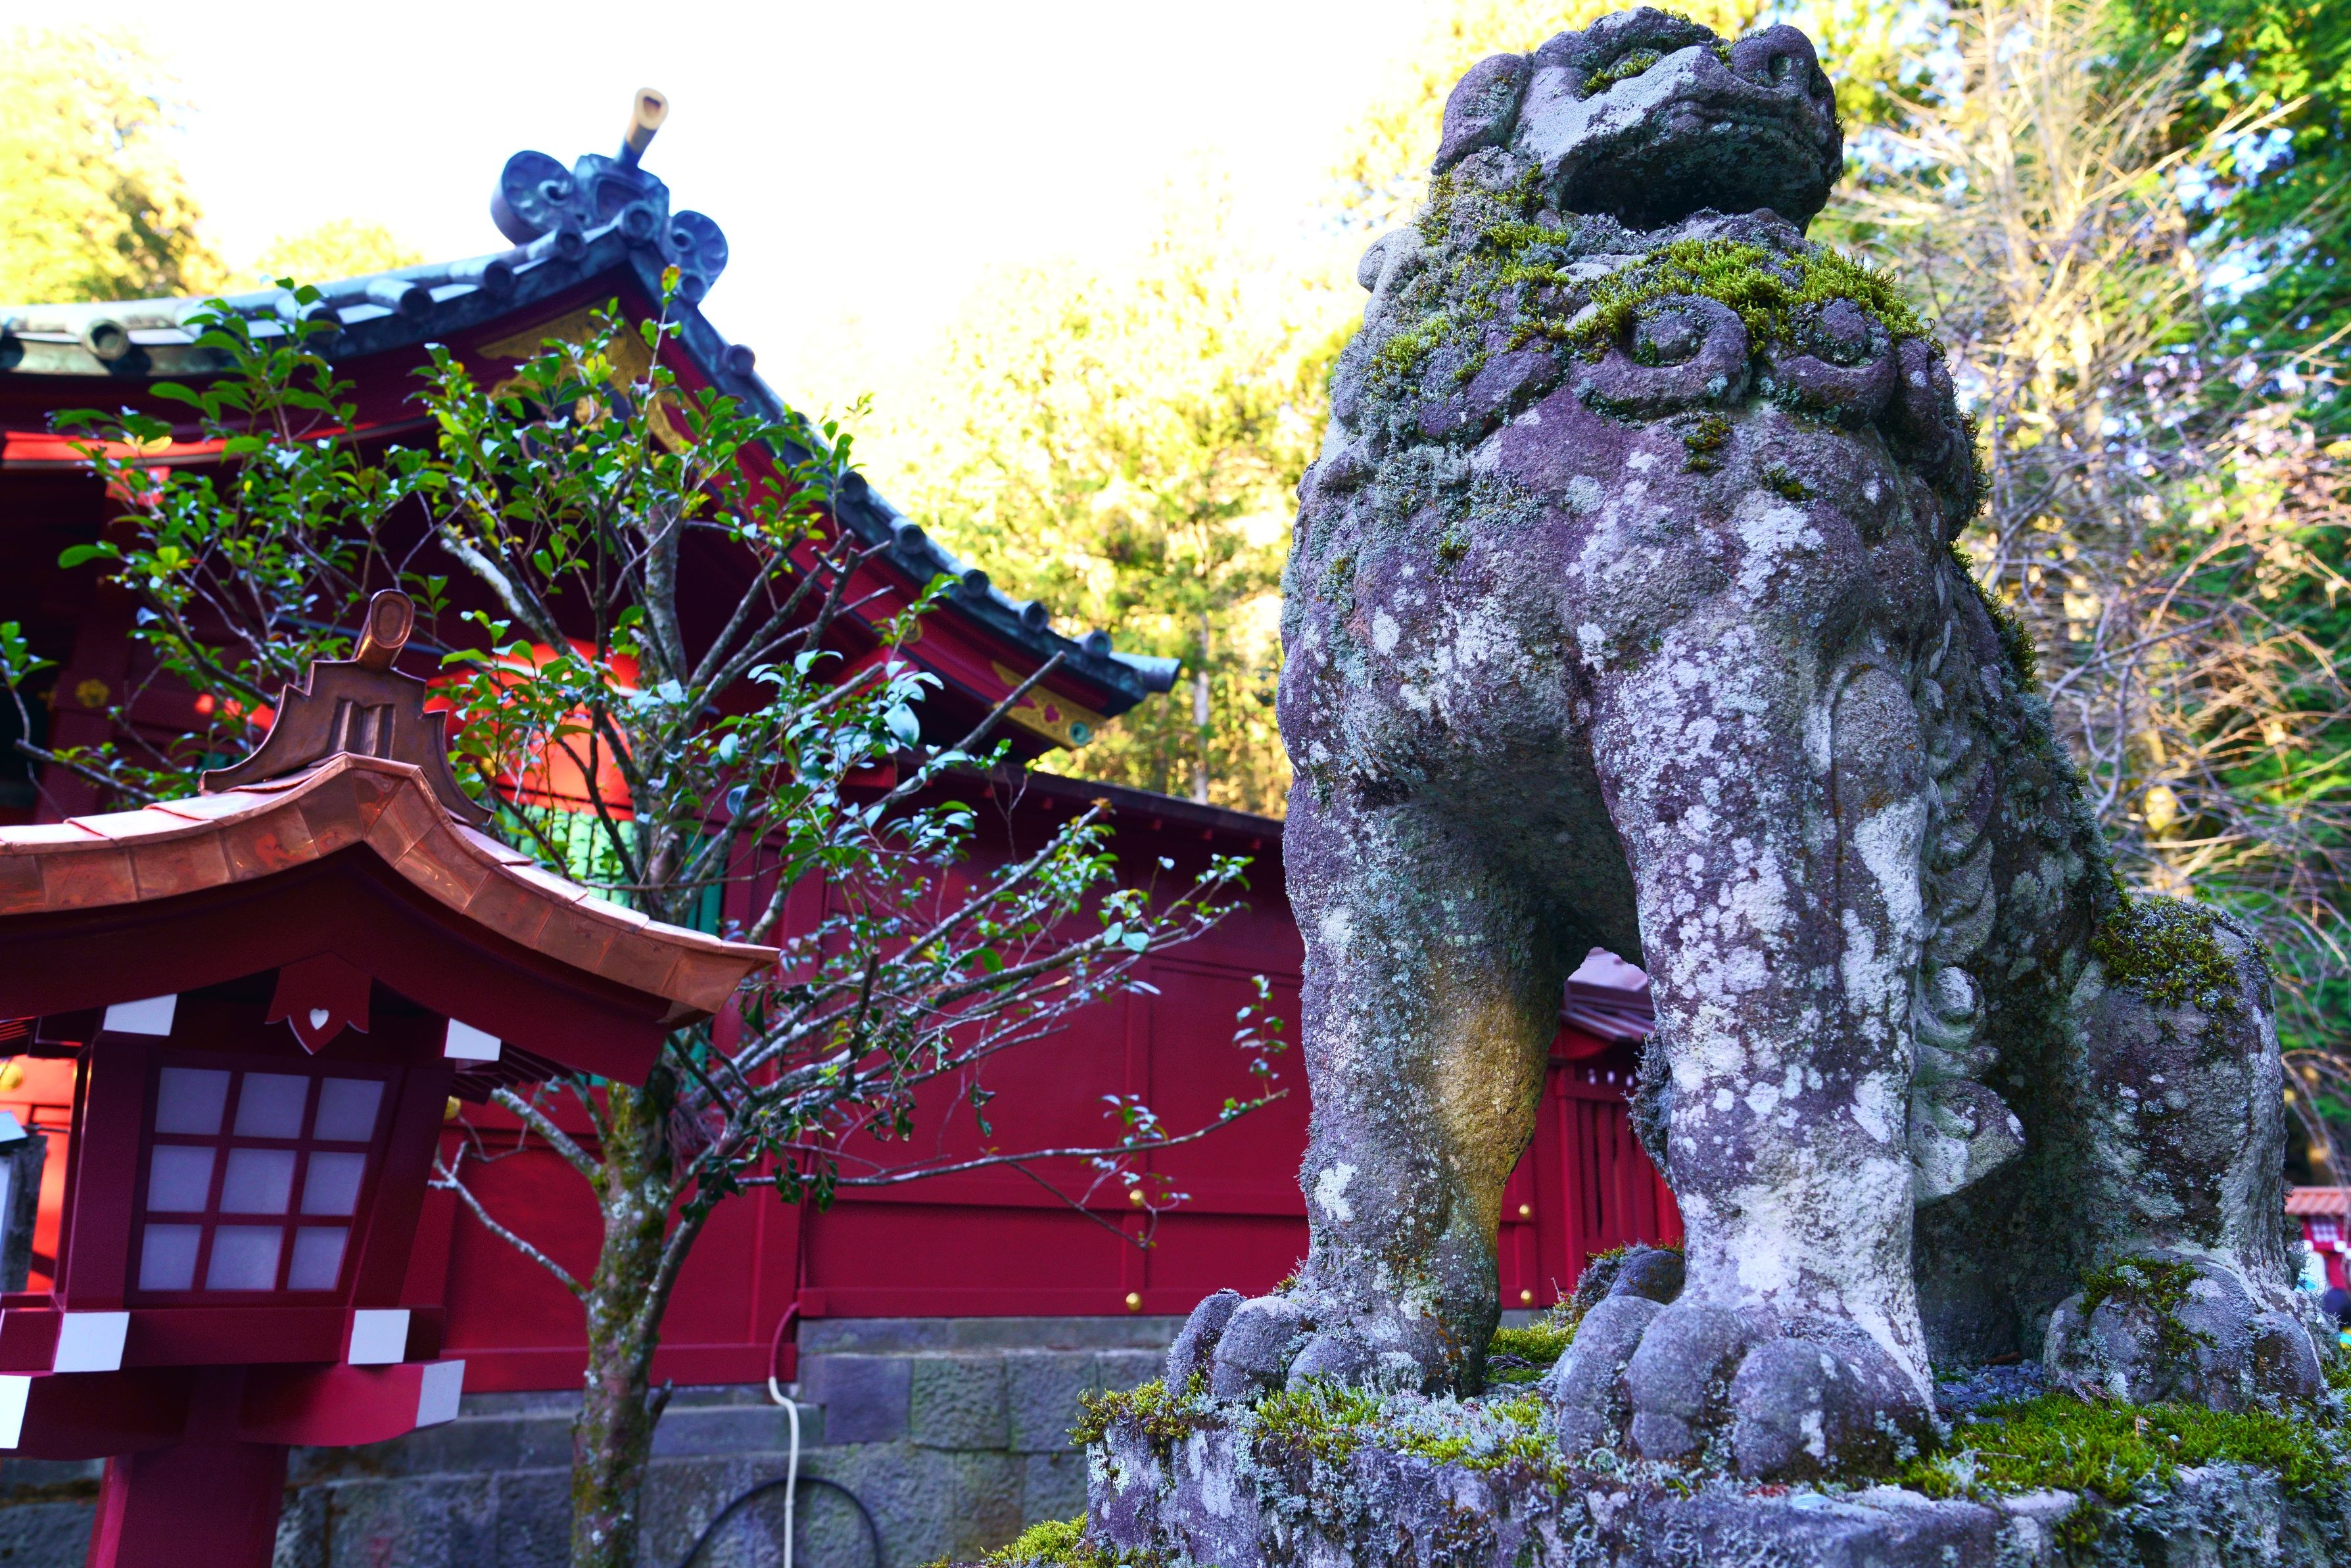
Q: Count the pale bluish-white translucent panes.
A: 9